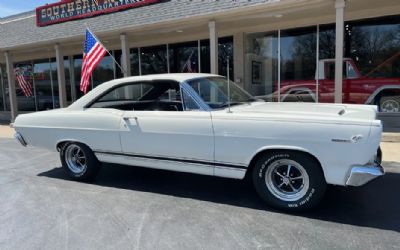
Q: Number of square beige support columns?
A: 5